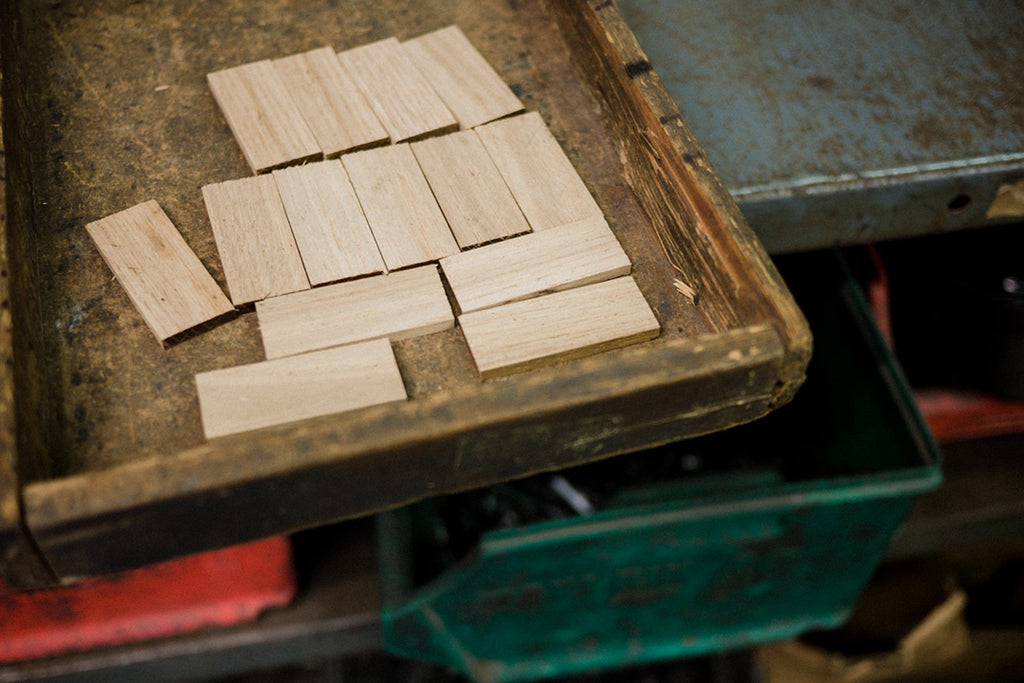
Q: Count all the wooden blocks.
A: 14